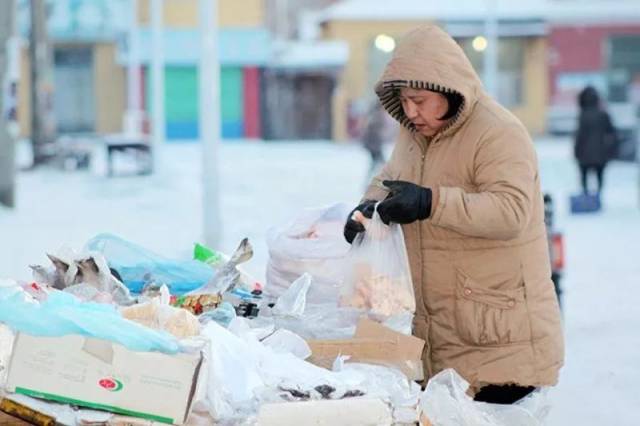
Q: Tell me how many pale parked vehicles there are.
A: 1